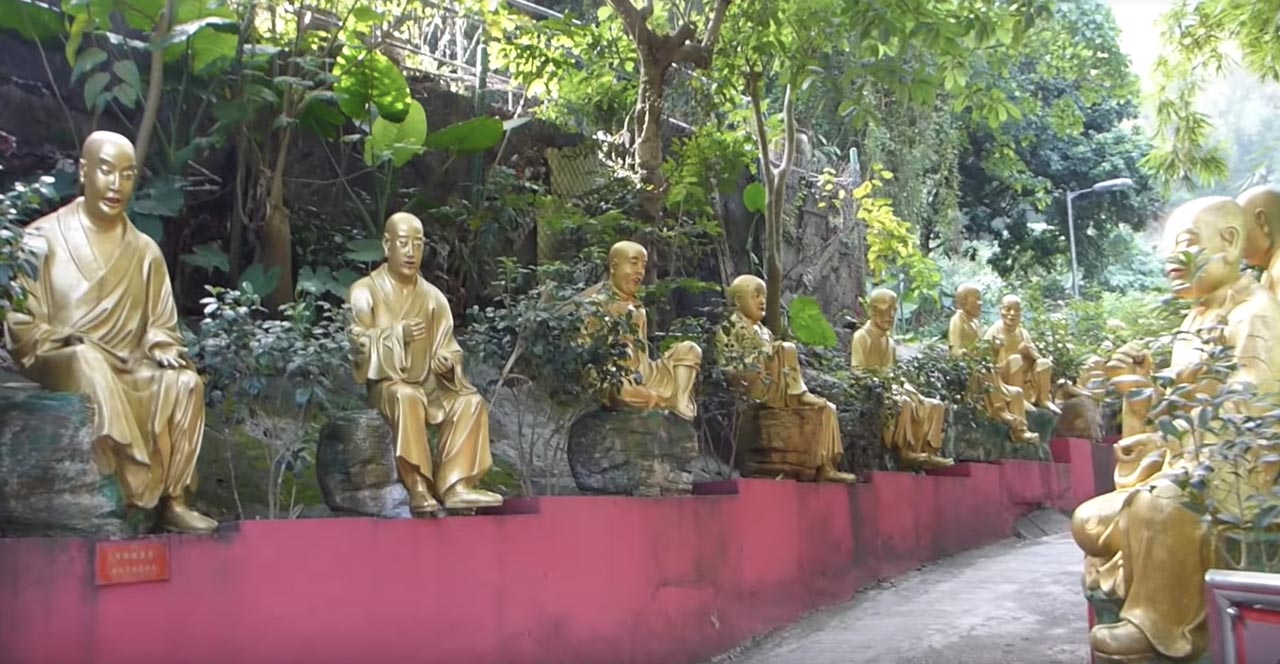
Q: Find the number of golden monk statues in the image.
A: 9